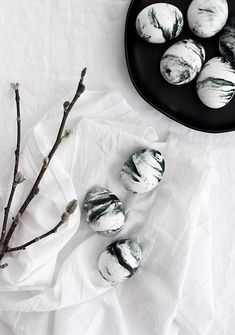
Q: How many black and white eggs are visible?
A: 8